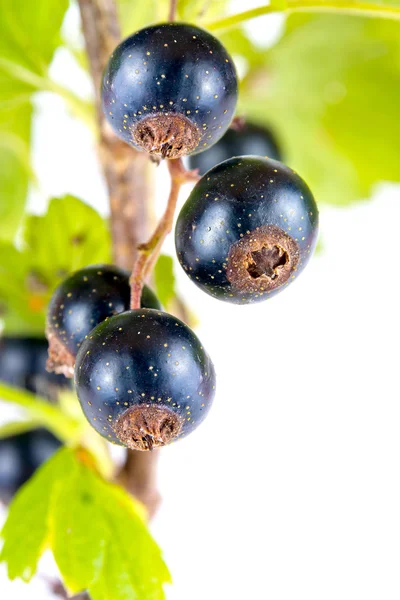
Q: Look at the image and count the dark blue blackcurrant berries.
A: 7